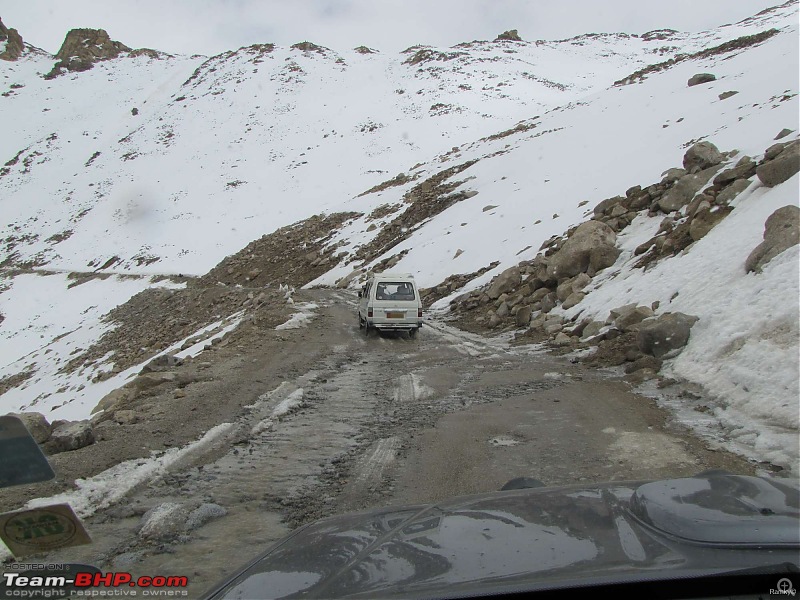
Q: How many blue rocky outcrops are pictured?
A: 0